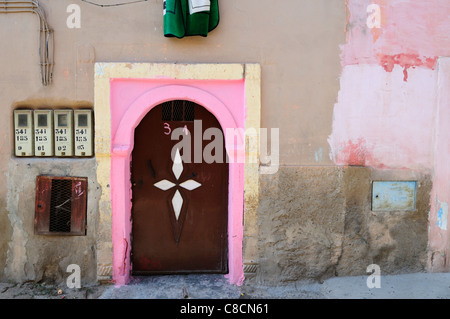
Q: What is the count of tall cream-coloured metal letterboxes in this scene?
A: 4